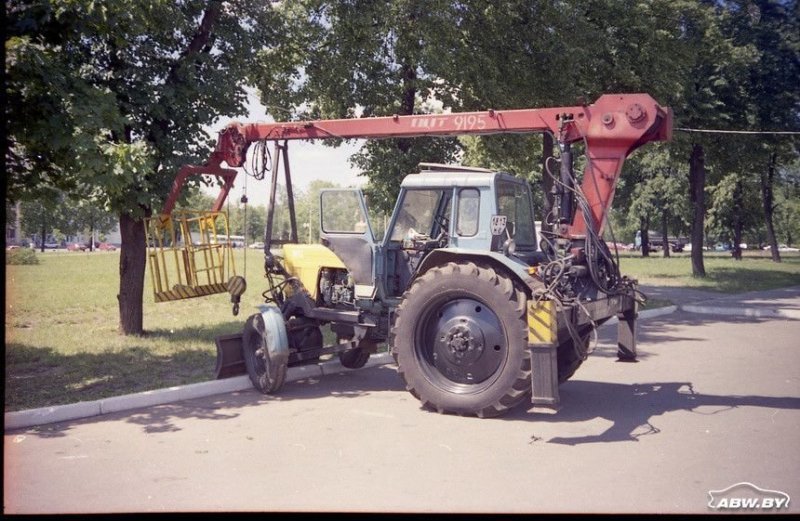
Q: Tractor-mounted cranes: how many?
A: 1